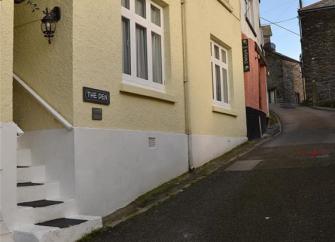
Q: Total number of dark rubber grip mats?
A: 4